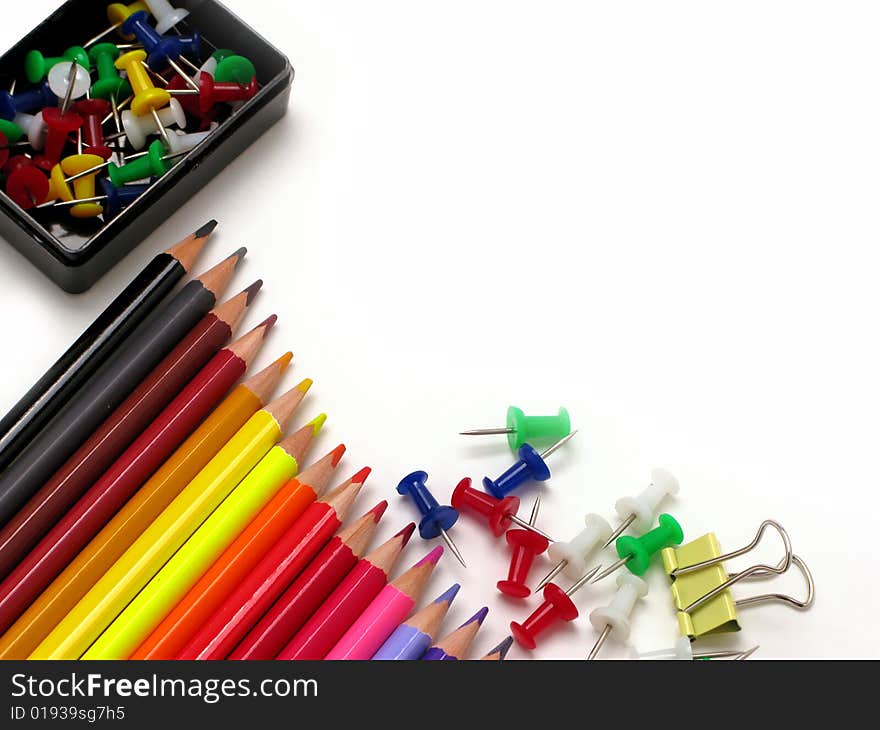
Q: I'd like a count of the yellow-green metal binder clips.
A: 1